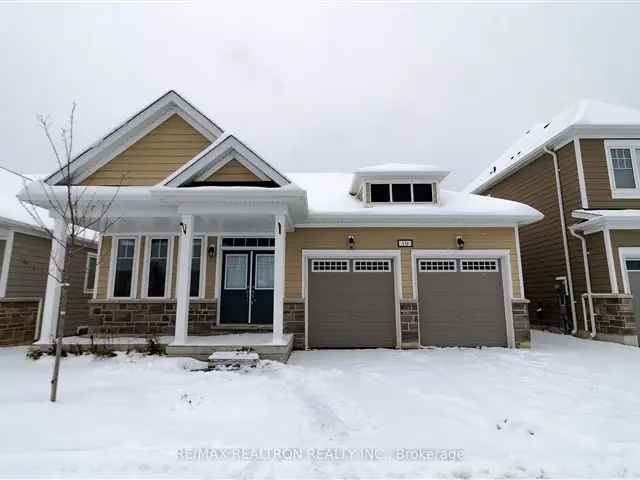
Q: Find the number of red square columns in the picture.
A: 0